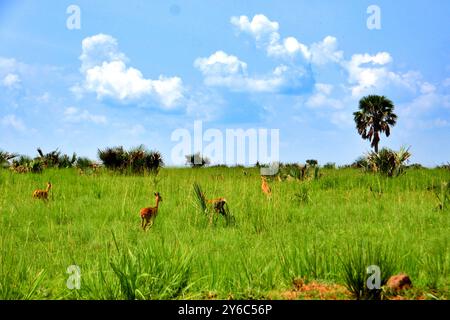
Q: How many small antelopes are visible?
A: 4